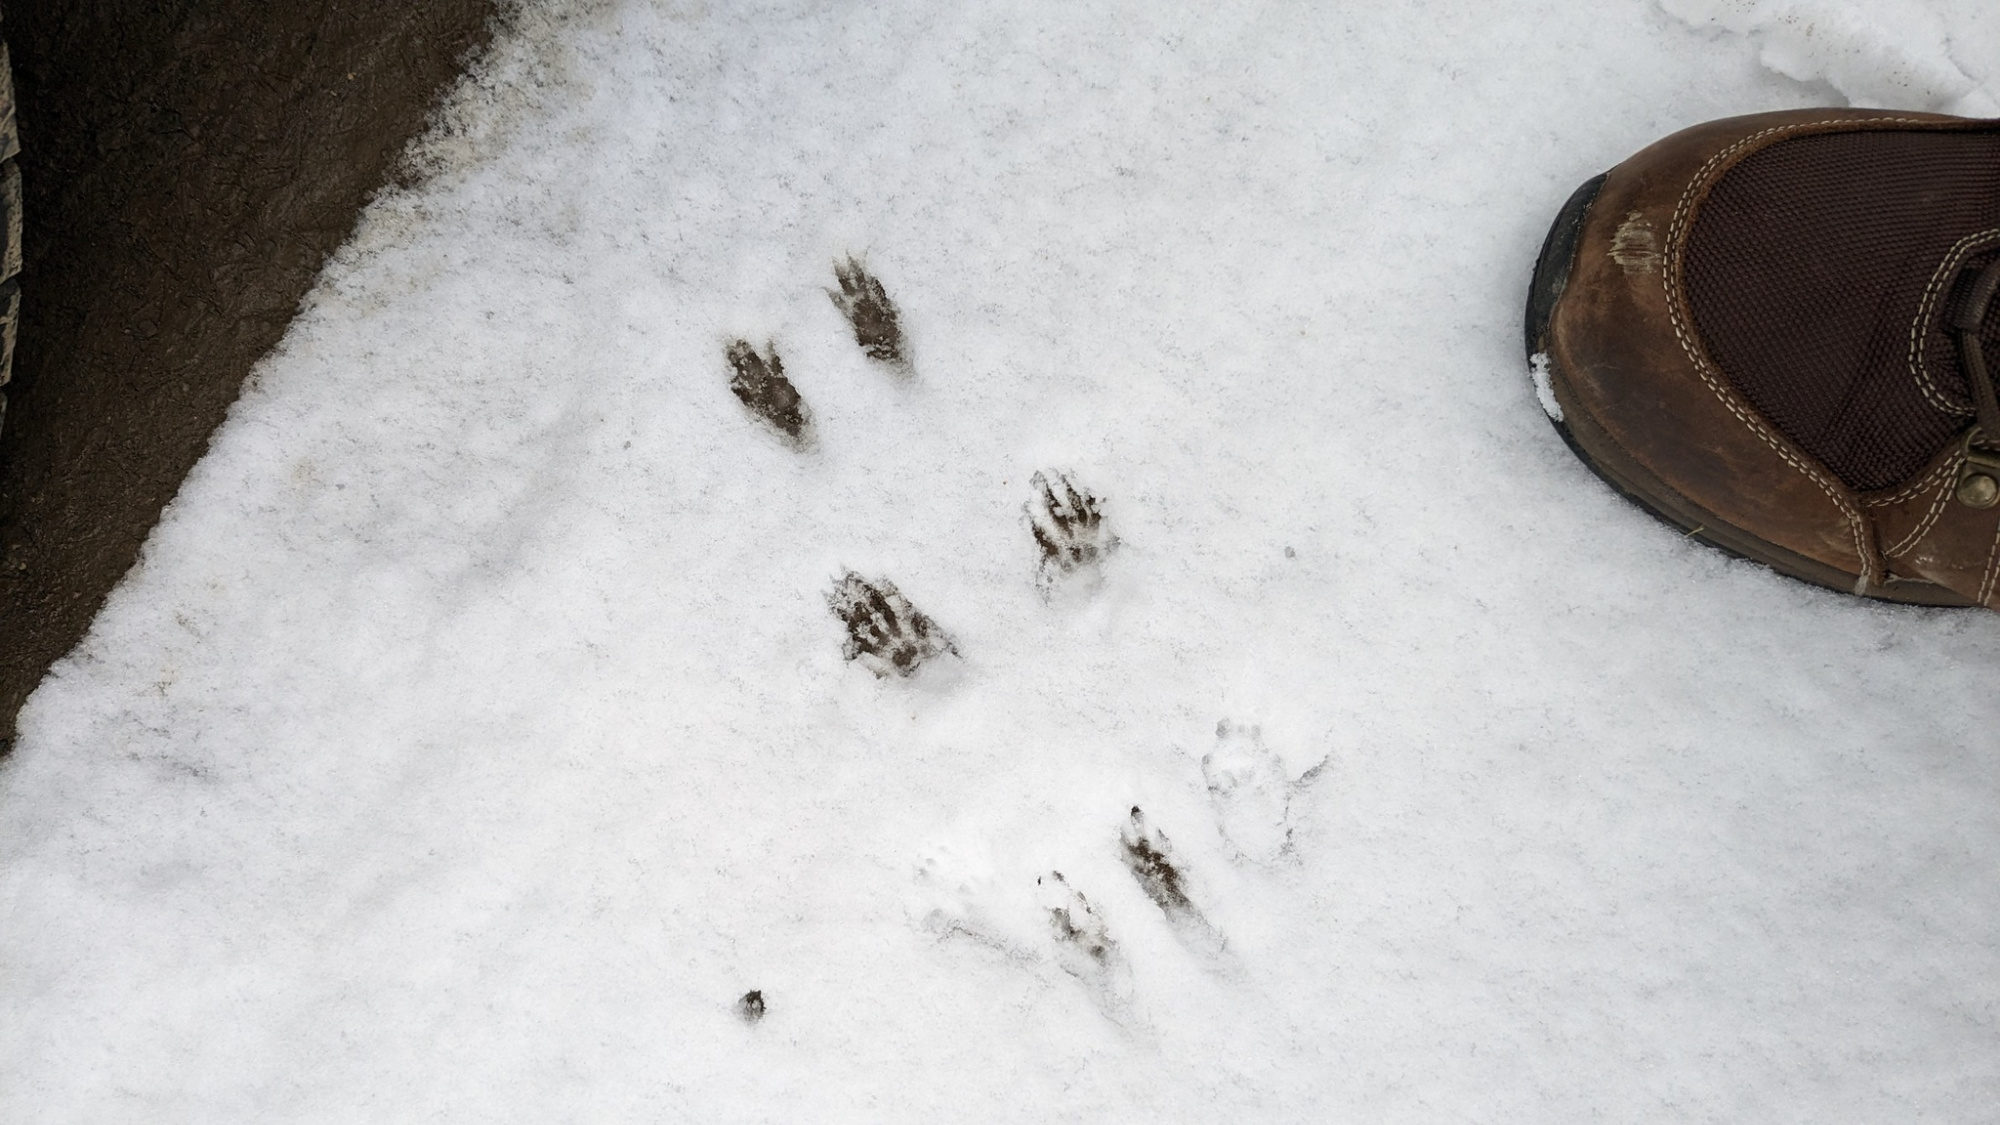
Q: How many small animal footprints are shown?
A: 8